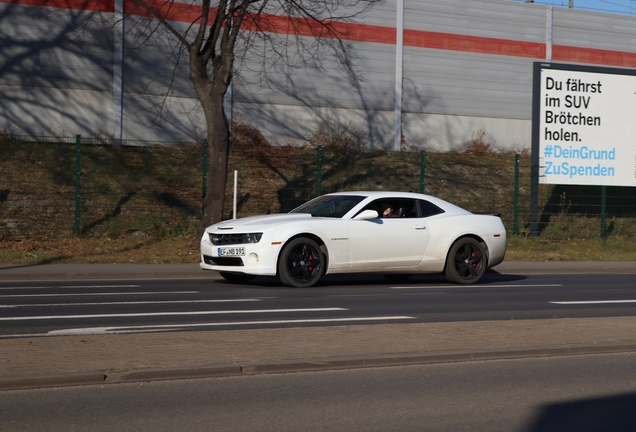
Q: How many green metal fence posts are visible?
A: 6